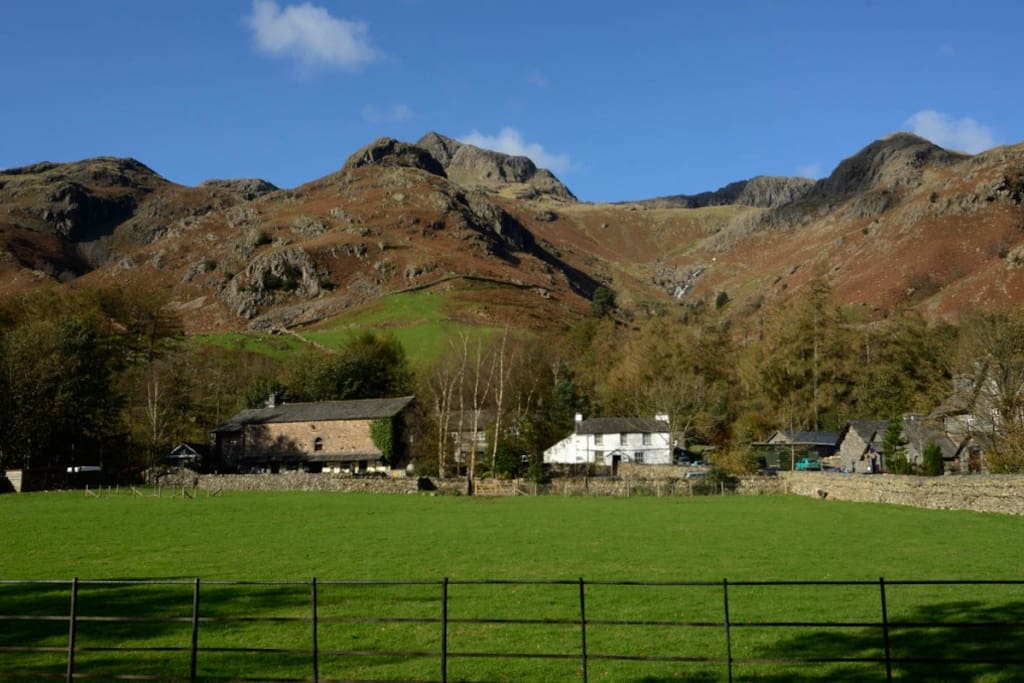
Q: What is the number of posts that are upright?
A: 7